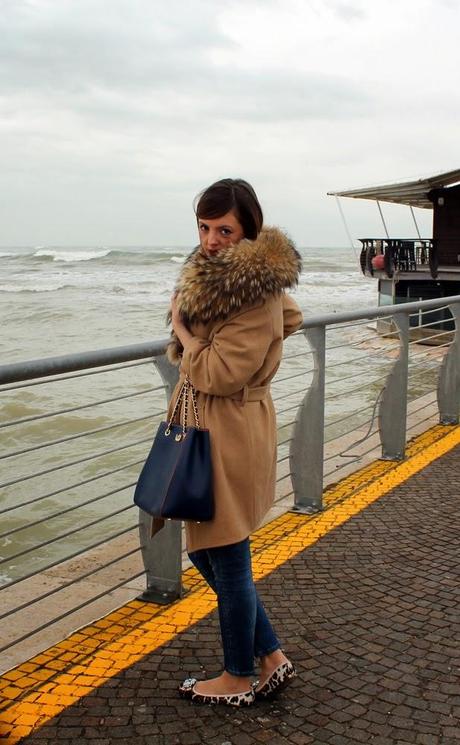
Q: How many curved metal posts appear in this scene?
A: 4